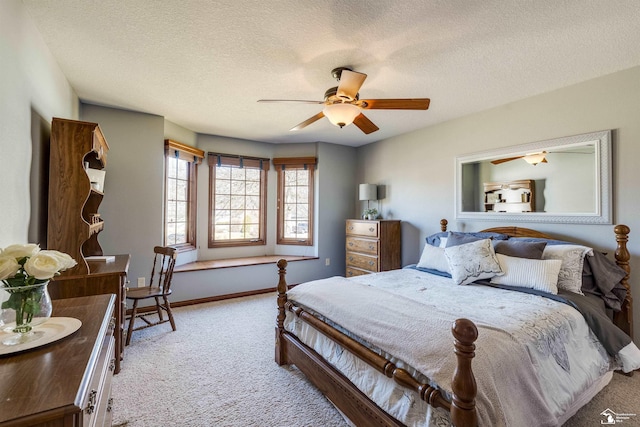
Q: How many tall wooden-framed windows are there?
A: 3